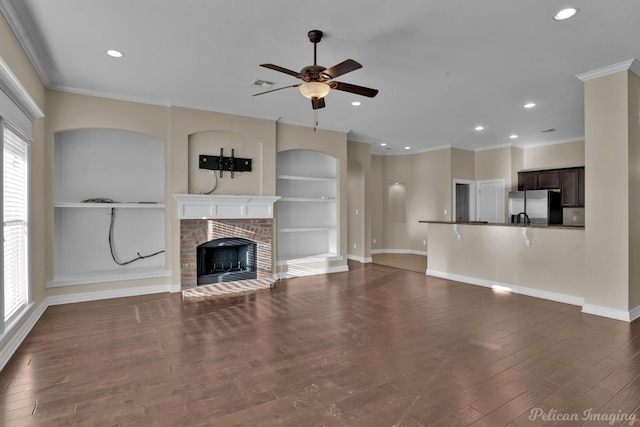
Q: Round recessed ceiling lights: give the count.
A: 8